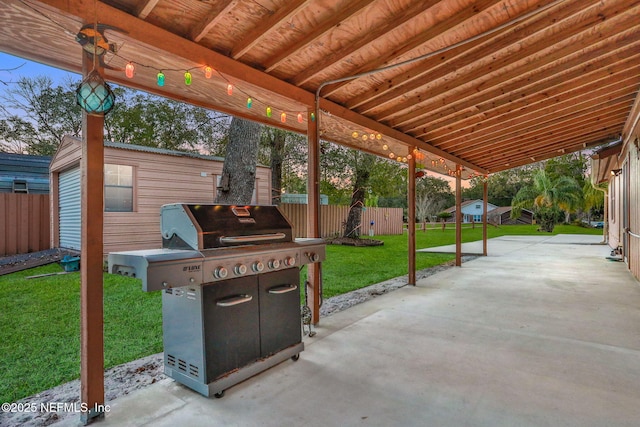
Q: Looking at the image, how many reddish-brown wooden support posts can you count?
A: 5